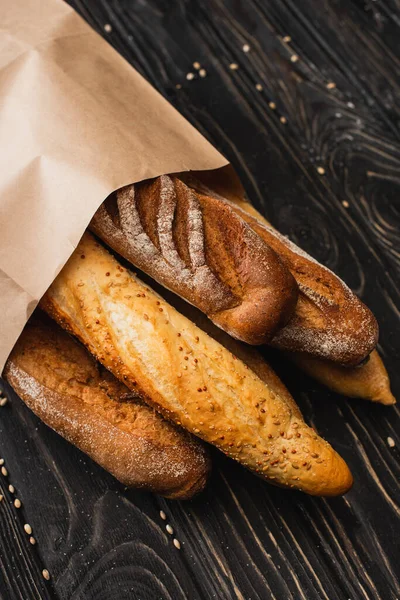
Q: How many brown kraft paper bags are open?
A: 1